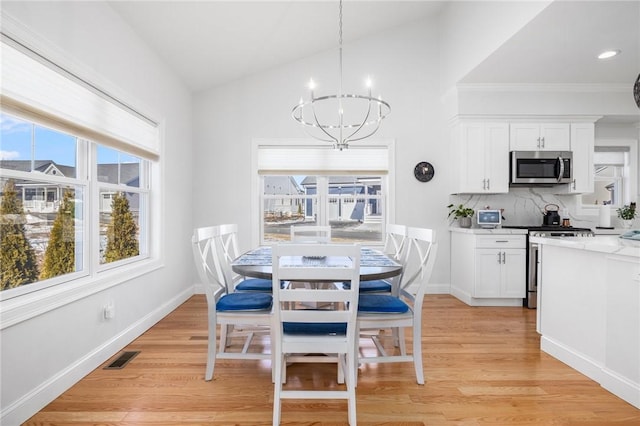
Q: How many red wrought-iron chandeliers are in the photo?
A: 0